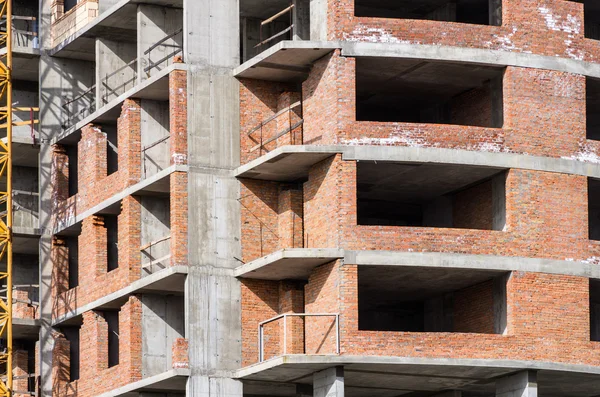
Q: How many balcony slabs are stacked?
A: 4